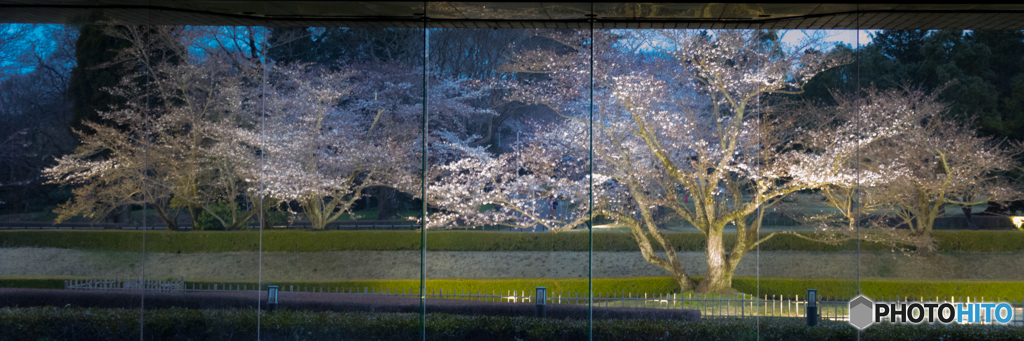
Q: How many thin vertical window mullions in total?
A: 6